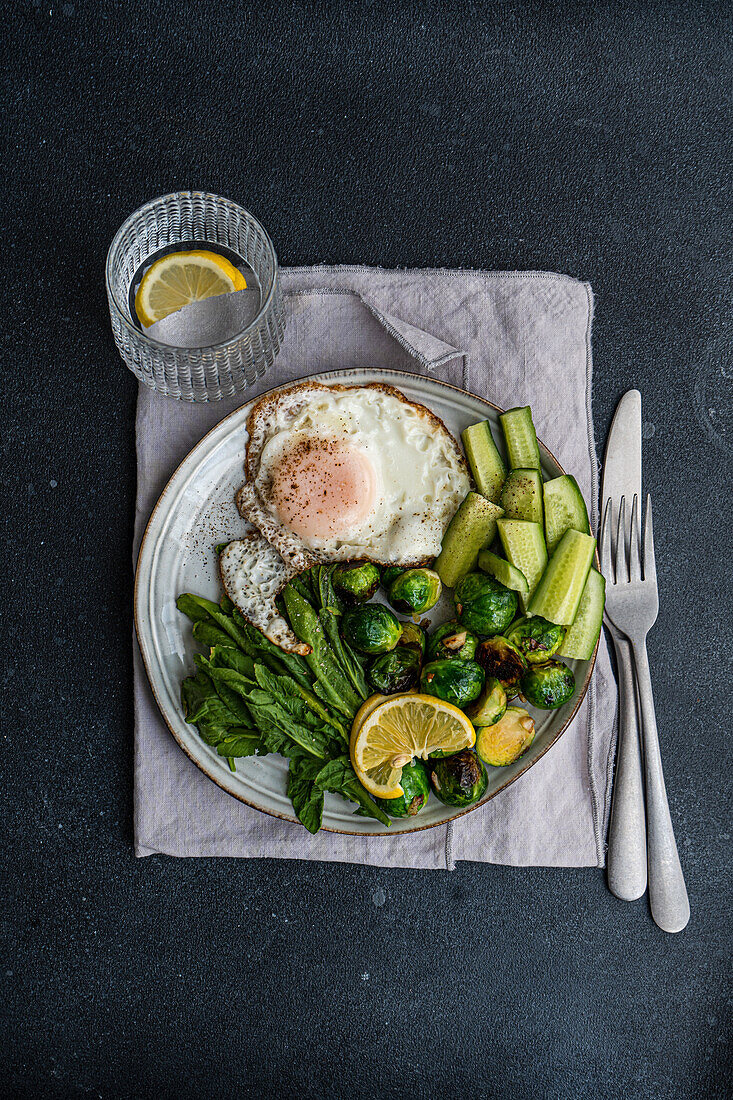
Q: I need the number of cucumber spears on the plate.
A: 9